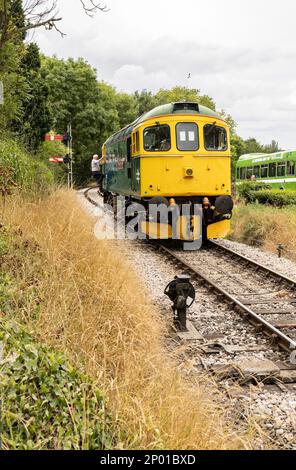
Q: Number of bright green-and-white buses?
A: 1